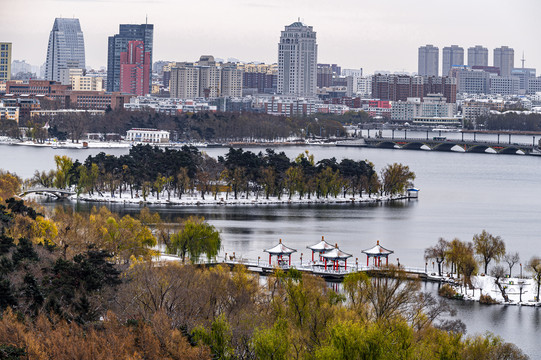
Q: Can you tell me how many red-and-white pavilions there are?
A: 4